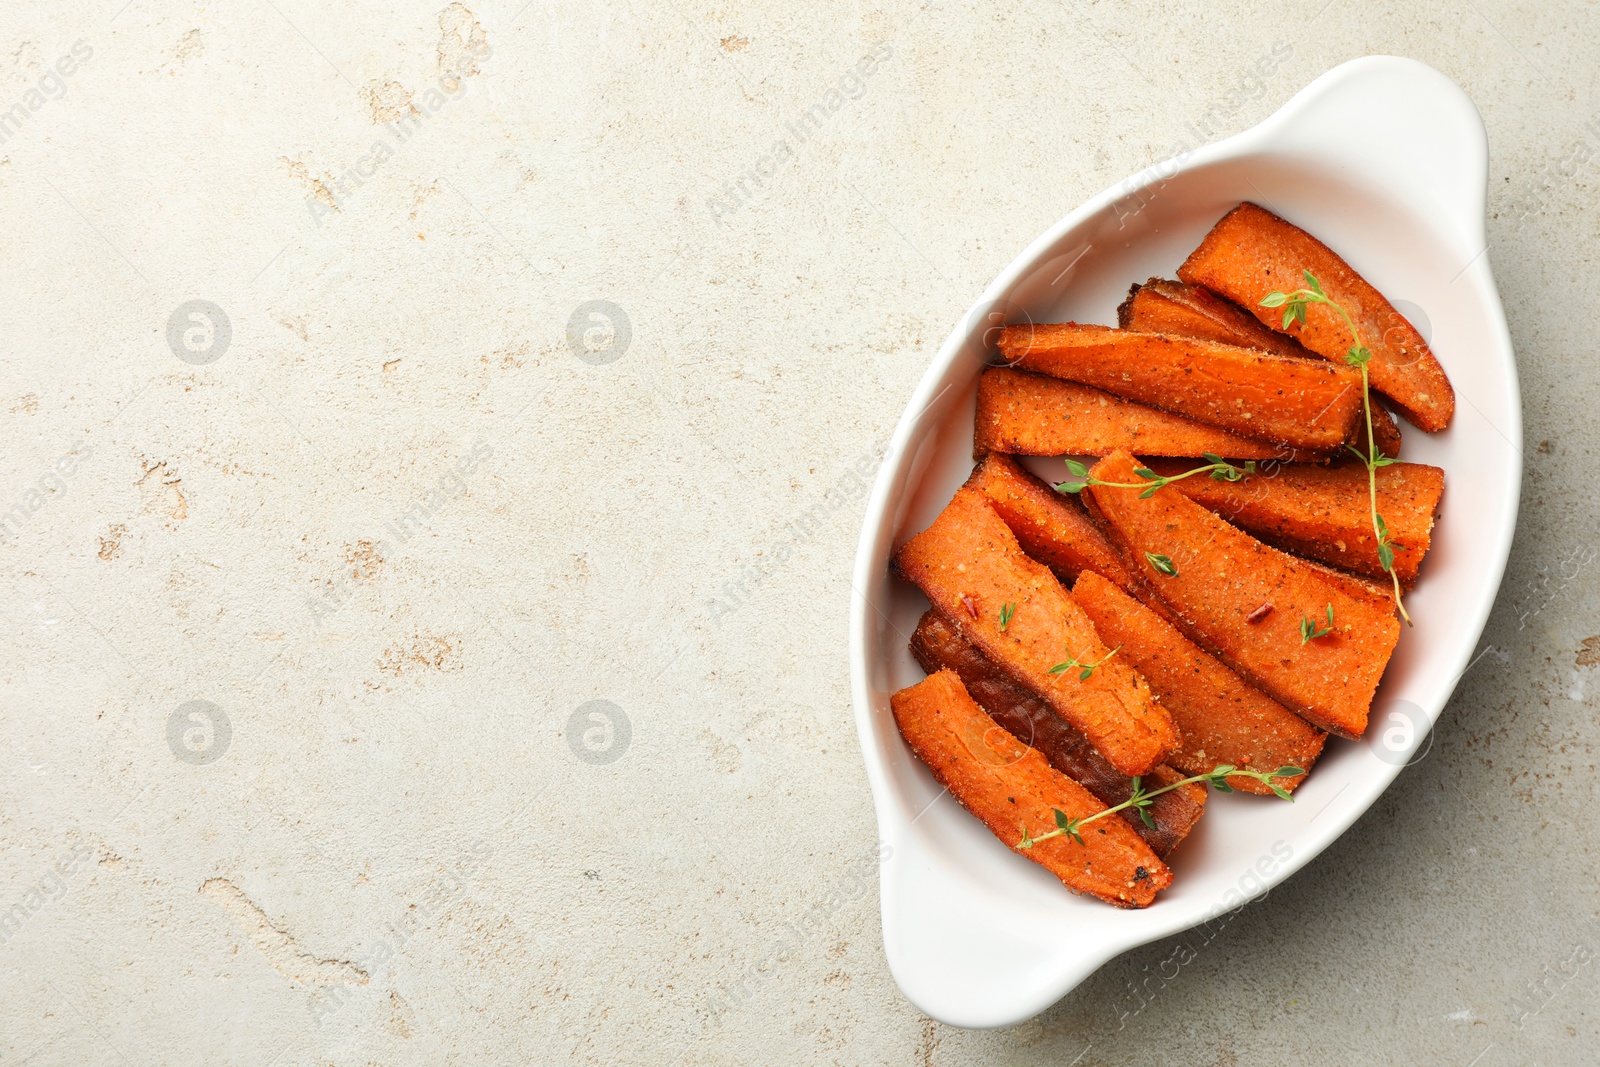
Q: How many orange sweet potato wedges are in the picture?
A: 11